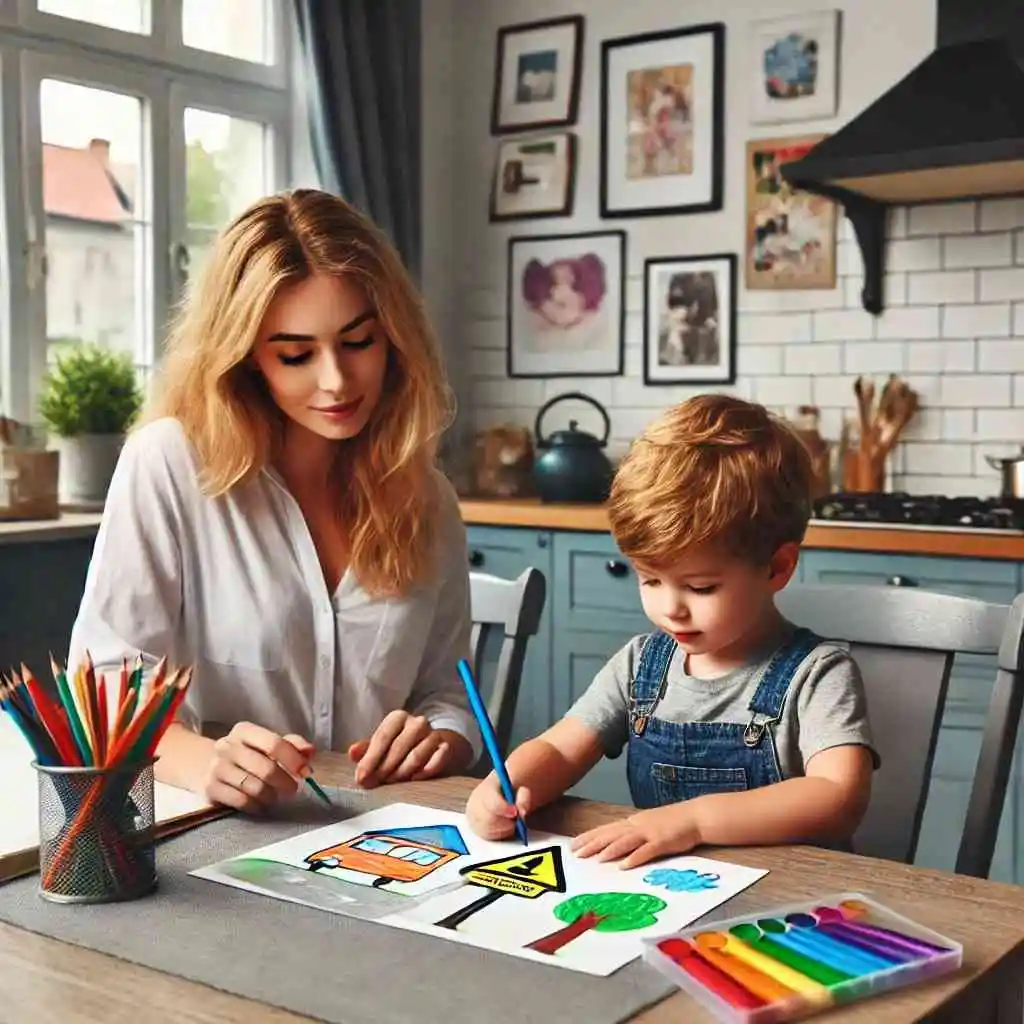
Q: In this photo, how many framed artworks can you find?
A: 7